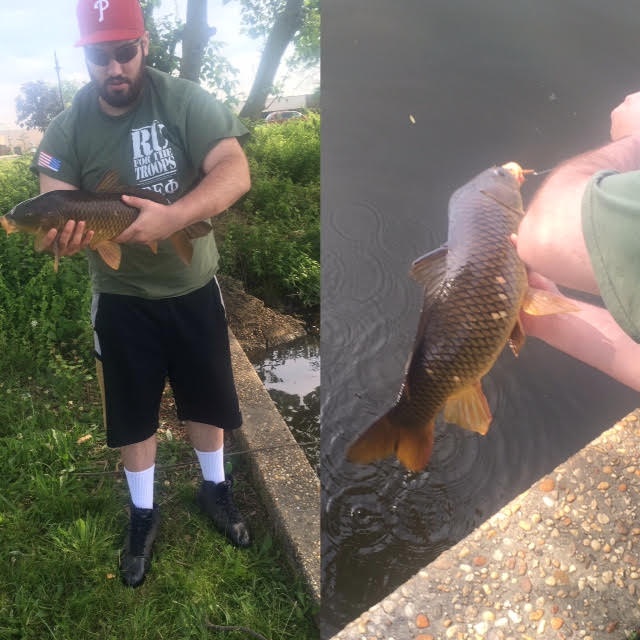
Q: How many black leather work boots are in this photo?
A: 2